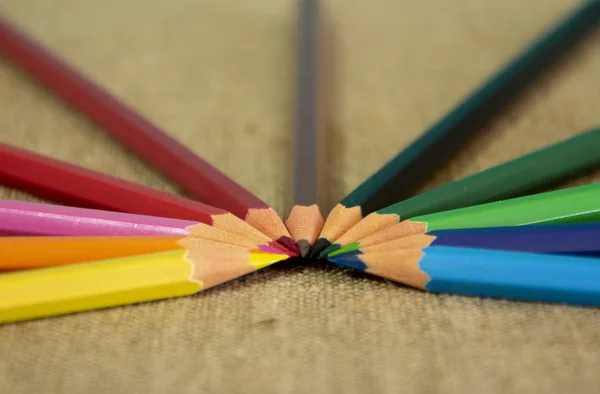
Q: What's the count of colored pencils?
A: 11